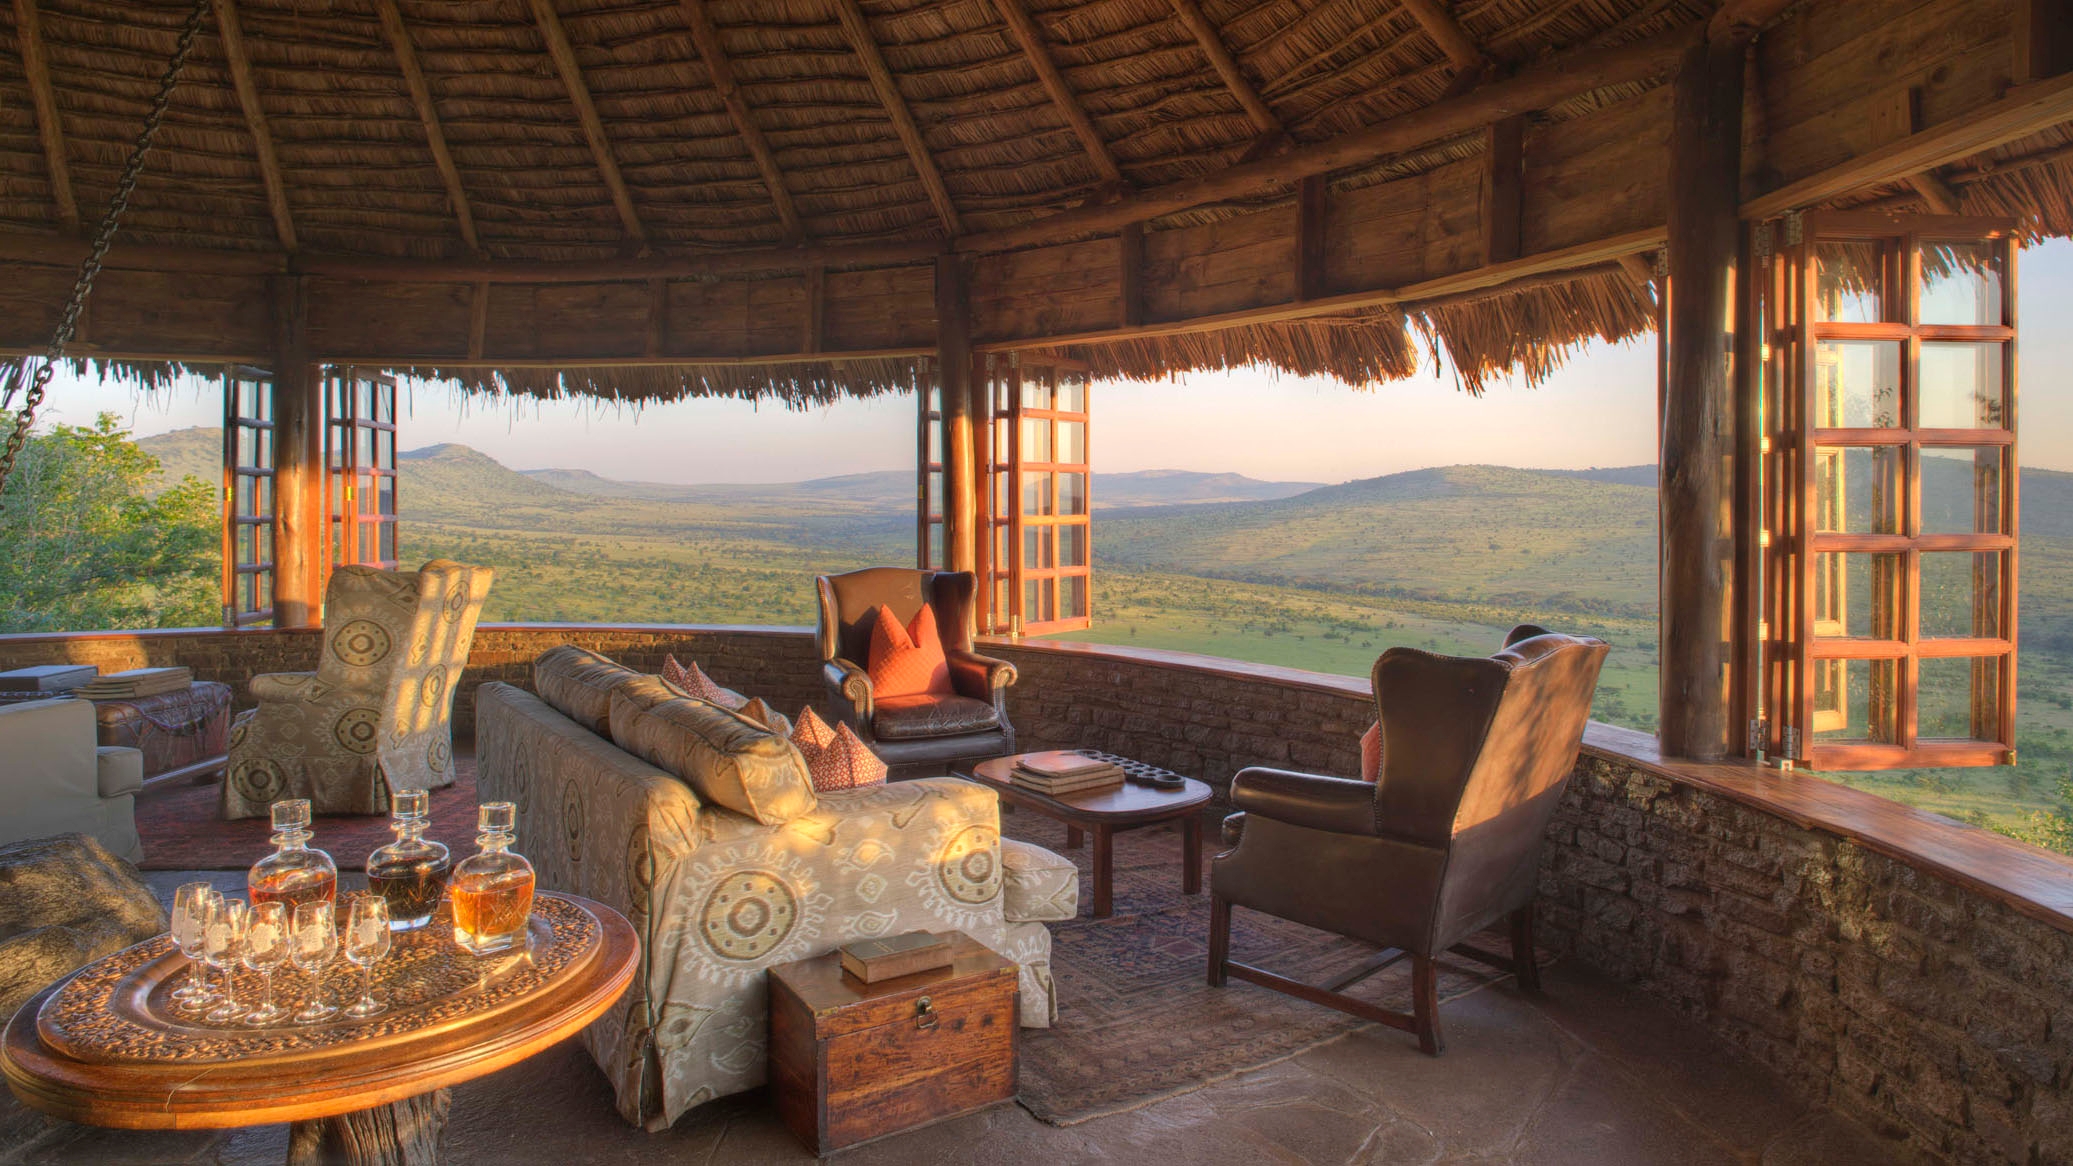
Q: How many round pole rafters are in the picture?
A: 9